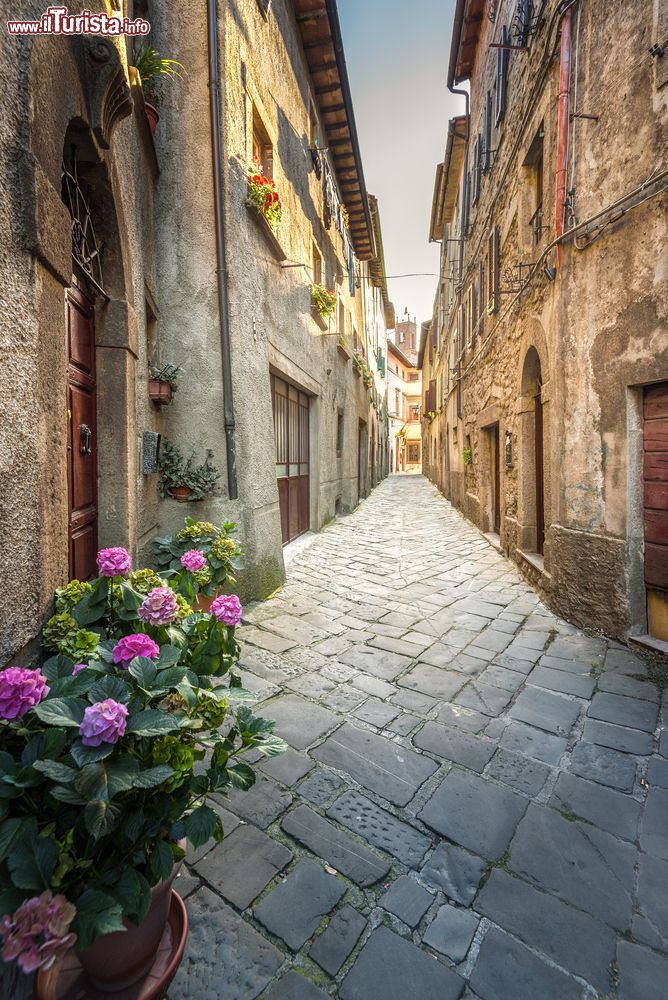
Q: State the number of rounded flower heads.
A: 8